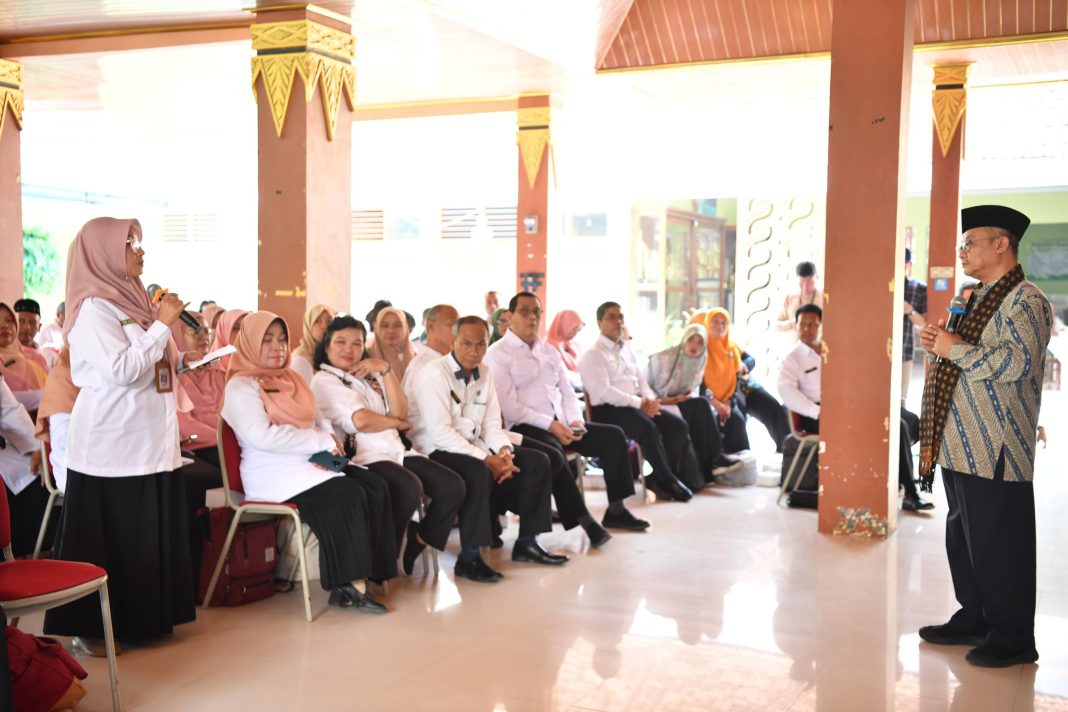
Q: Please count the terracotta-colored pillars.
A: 5